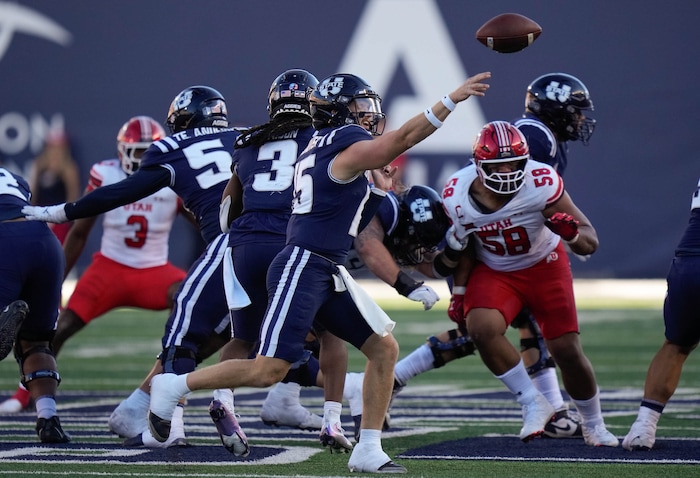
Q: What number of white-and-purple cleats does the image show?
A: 2